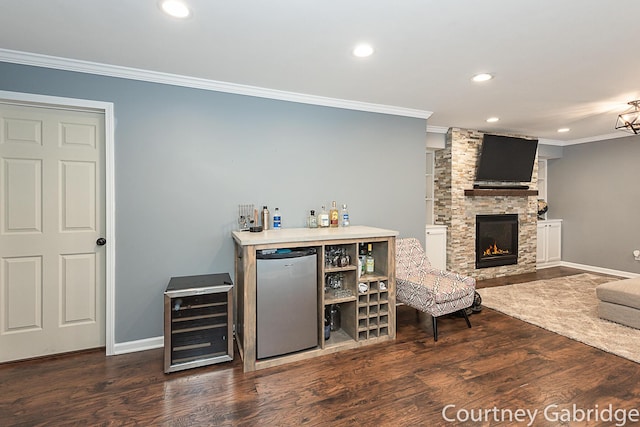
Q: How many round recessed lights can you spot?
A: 5